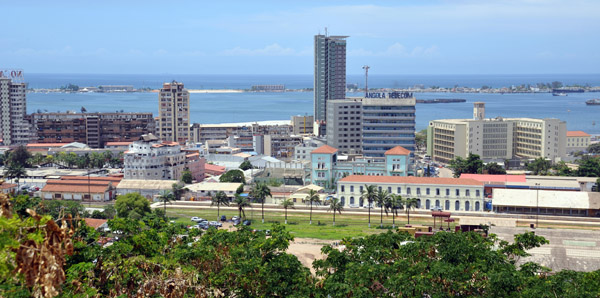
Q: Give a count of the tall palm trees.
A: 11